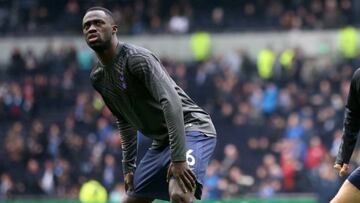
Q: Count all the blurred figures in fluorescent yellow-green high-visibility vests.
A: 5